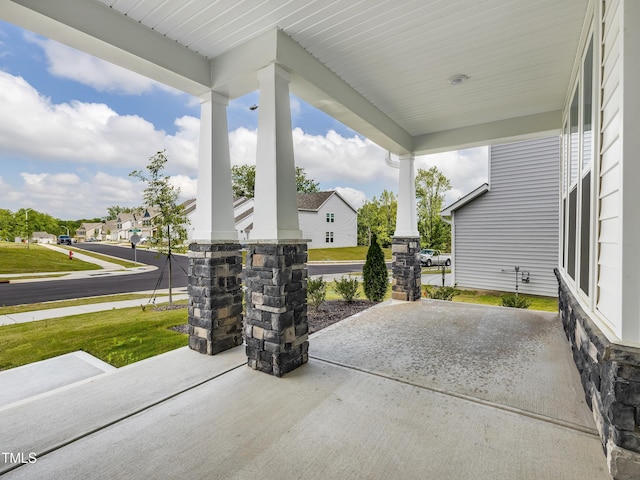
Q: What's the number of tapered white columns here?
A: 3